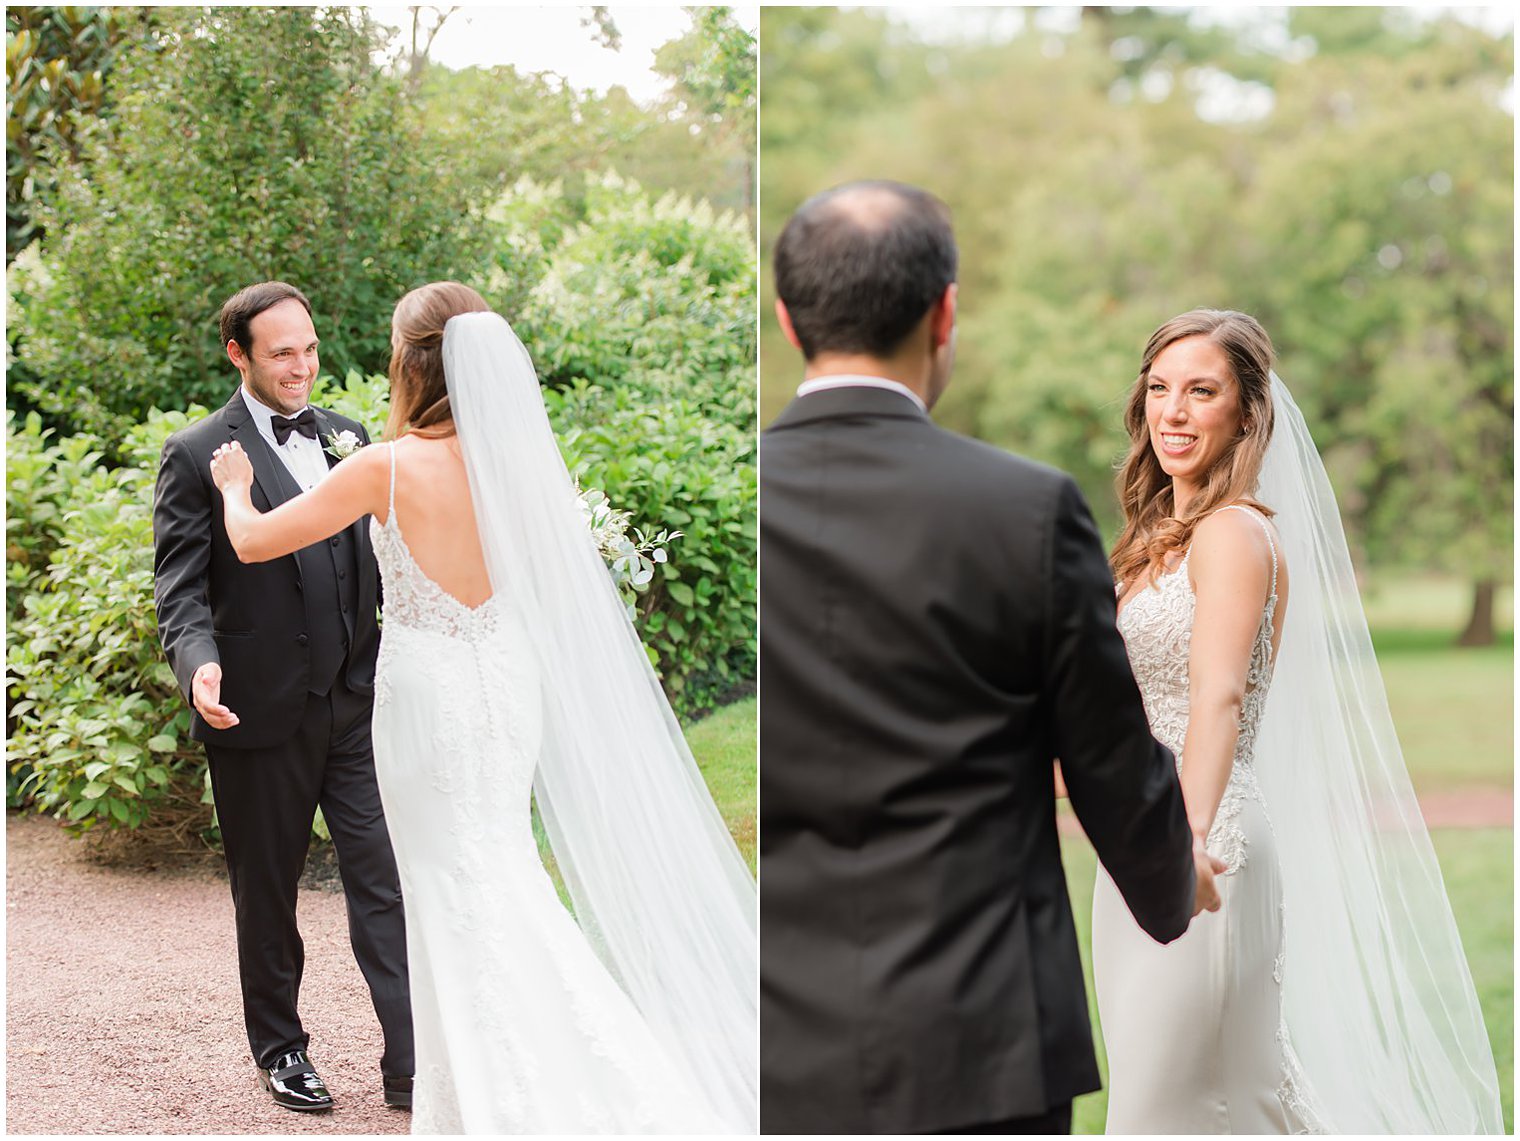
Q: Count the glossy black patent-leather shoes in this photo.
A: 2